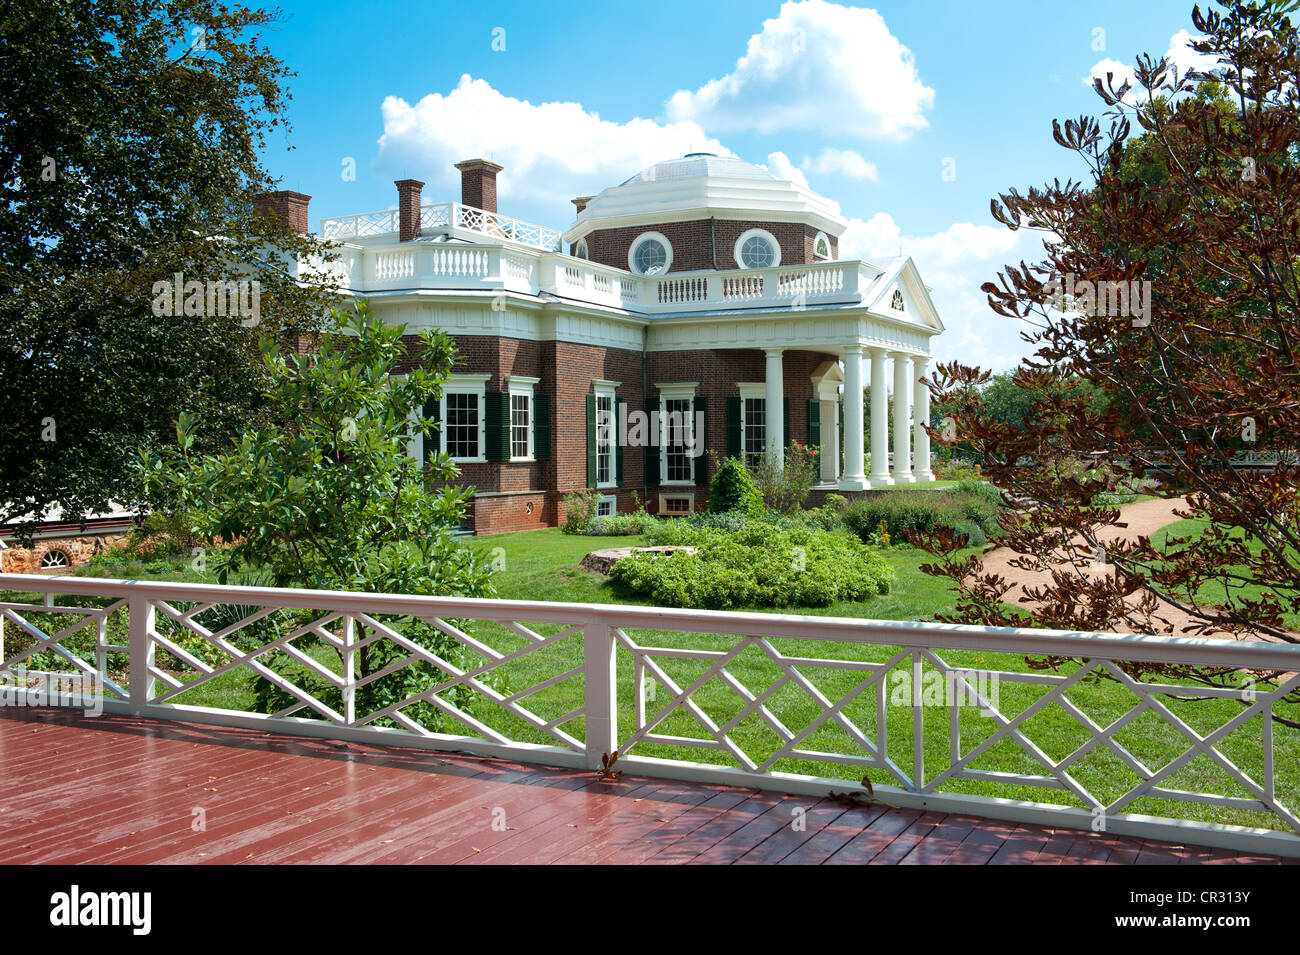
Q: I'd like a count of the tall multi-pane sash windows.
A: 5